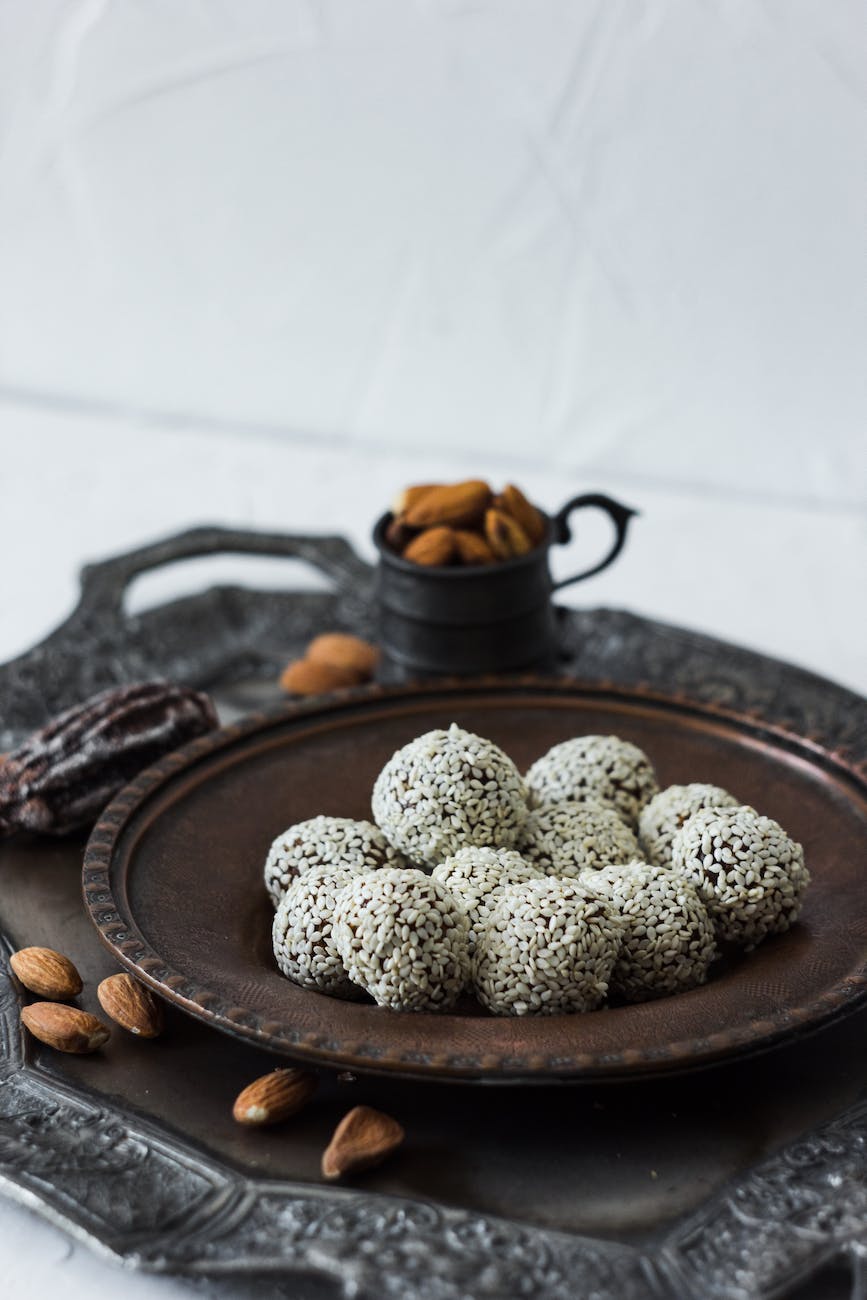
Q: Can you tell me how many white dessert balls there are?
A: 11